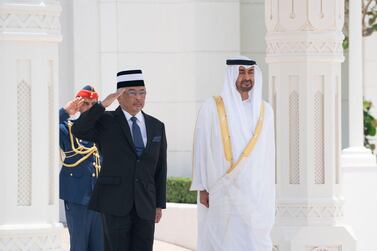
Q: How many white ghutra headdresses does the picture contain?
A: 1